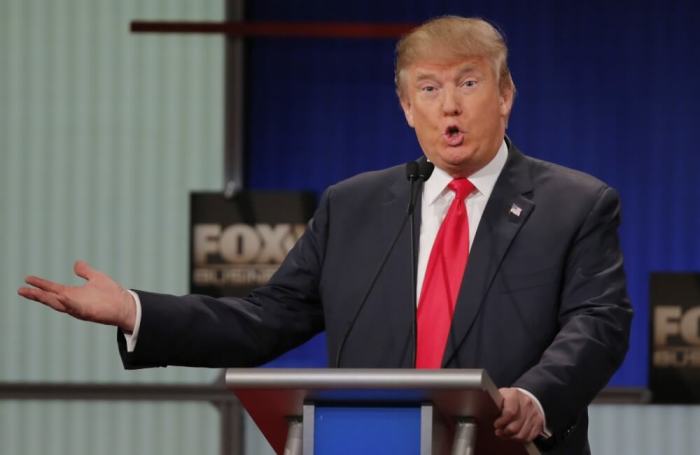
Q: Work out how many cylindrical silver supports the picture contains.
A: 2